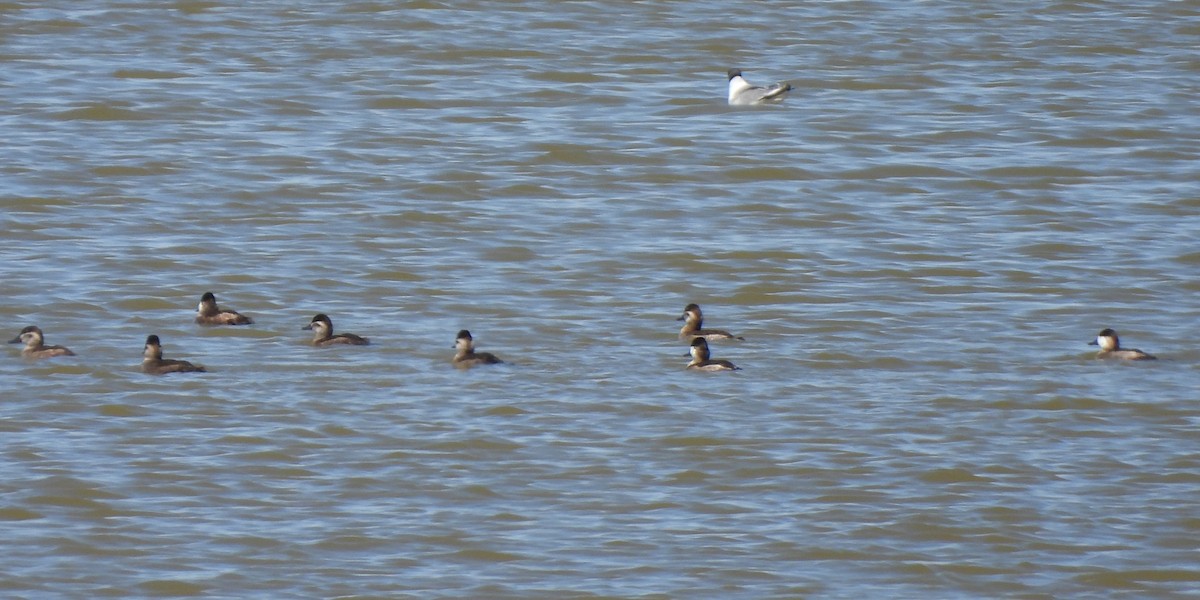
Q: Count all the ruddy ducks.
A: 8